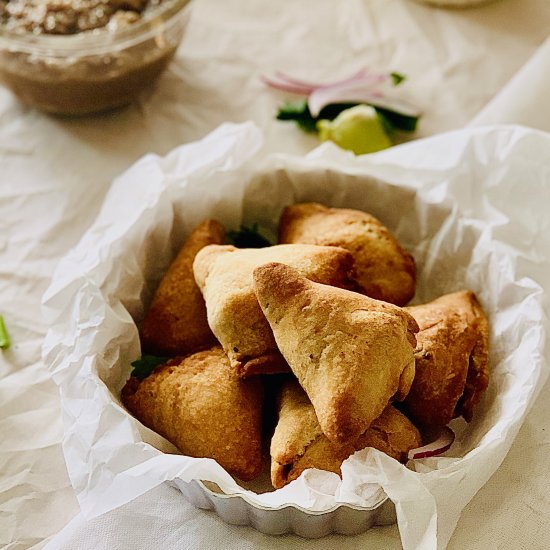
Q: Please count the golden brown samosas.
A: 7